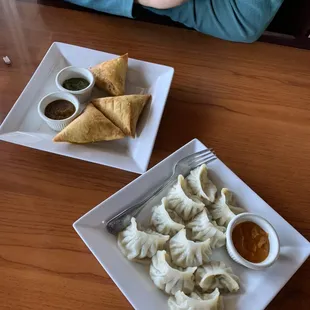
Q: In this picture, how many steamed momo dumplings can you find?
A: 10